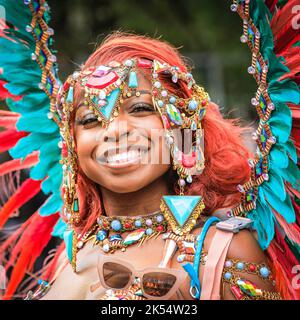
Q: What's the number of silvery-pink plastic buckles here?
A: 1